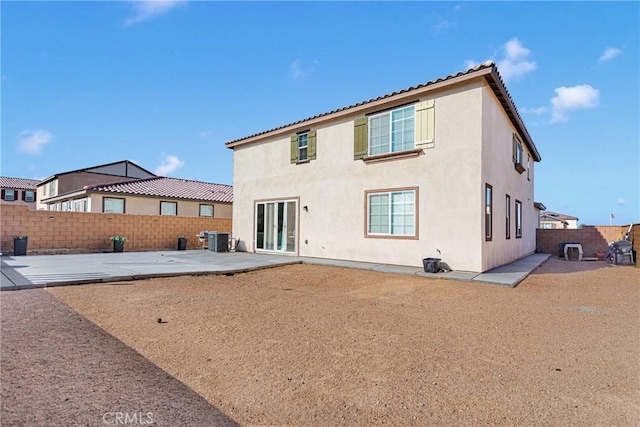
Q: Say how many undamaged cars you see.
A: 0